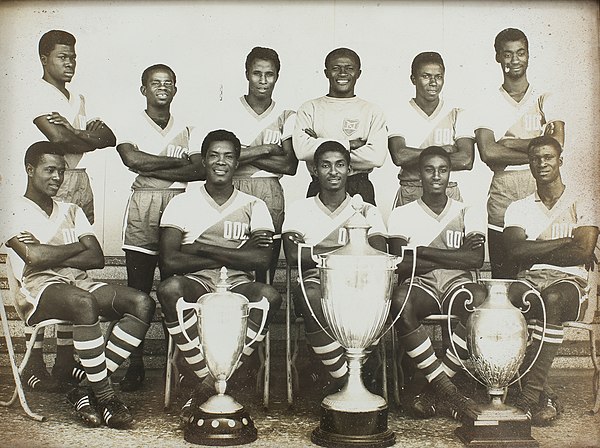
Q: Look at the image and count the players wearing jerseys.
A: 11